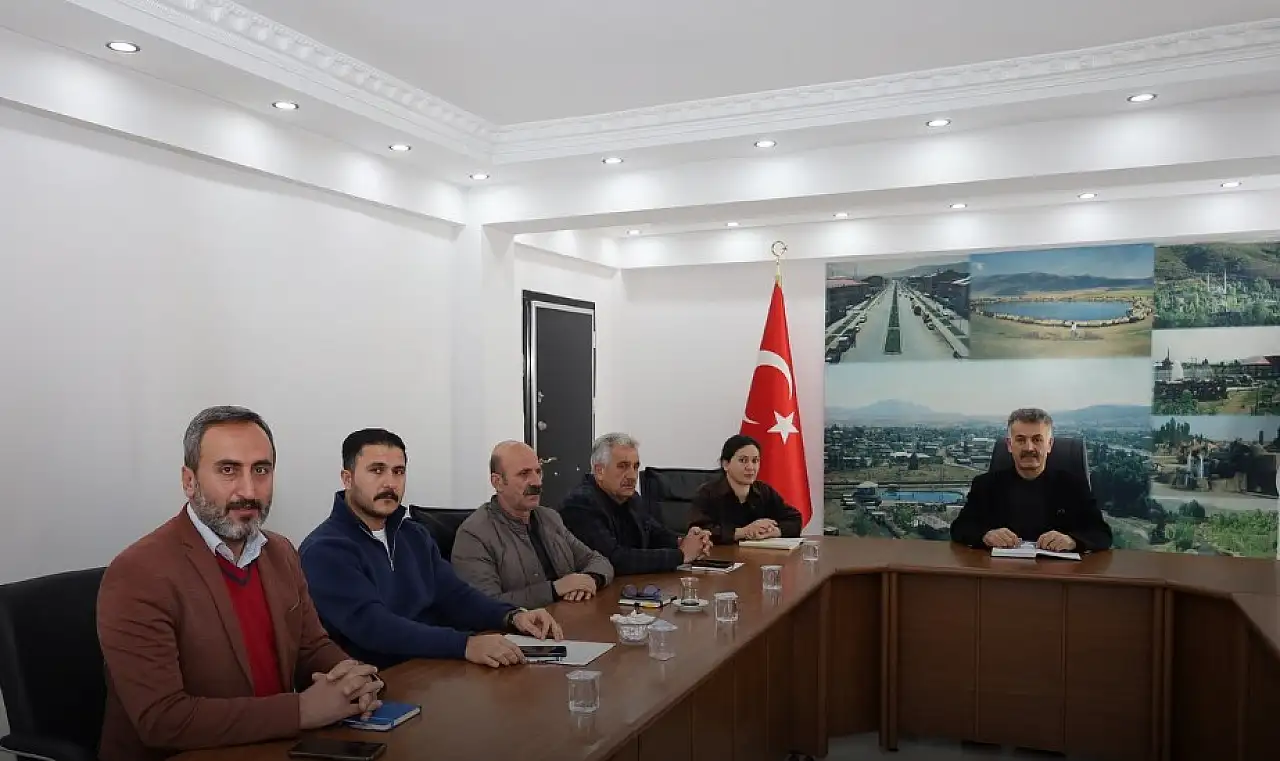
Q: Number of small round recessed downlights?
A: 14